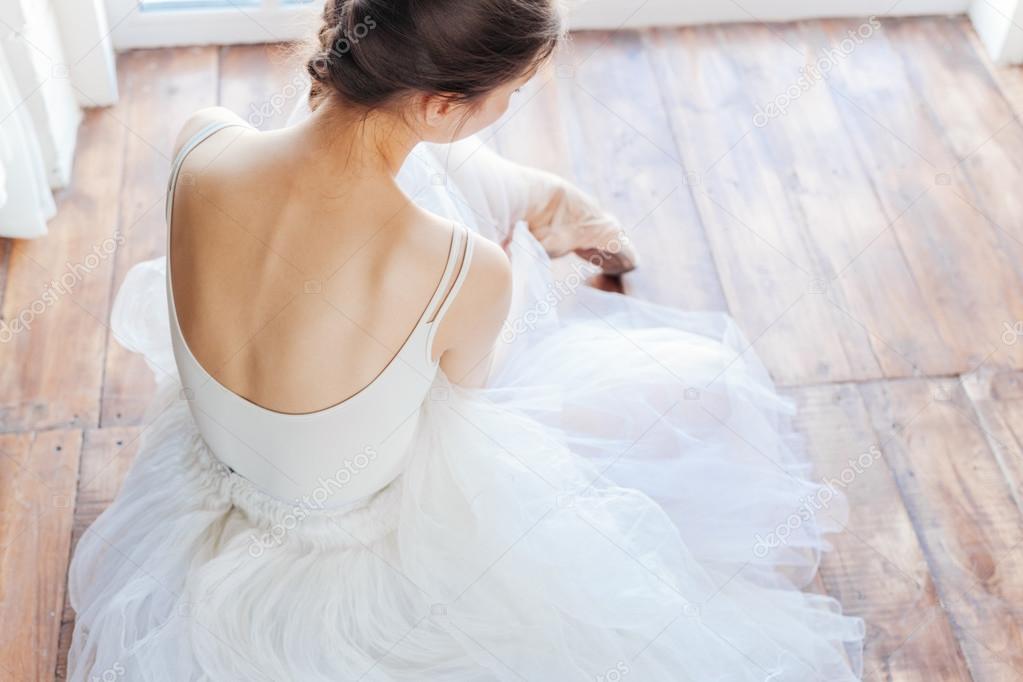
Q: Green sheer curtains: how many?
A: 0